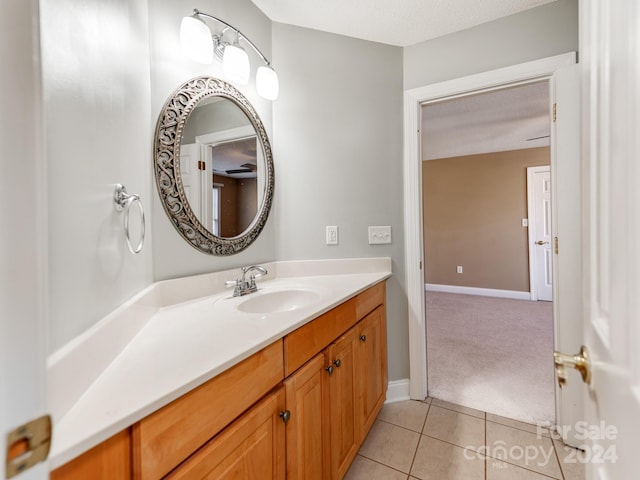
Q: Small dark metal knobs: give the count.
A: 4